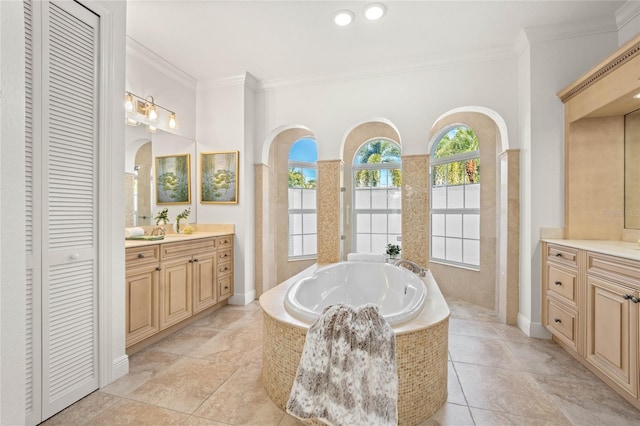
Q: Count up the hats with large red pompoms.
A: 0